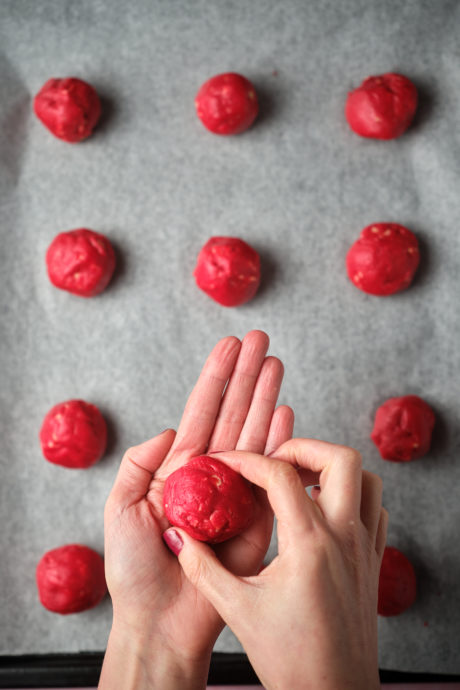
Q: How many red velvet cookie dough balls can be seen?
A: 11